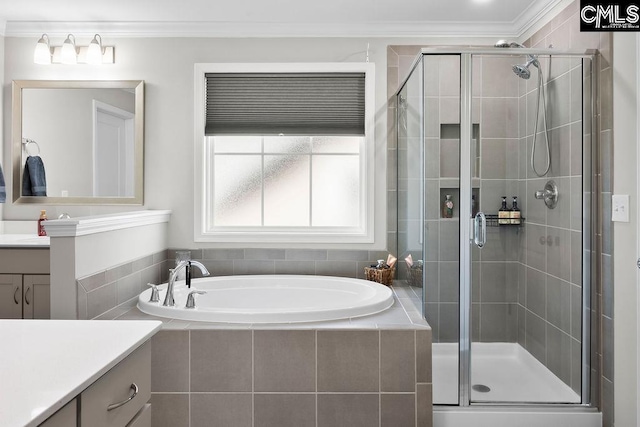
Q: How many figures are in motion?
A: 0